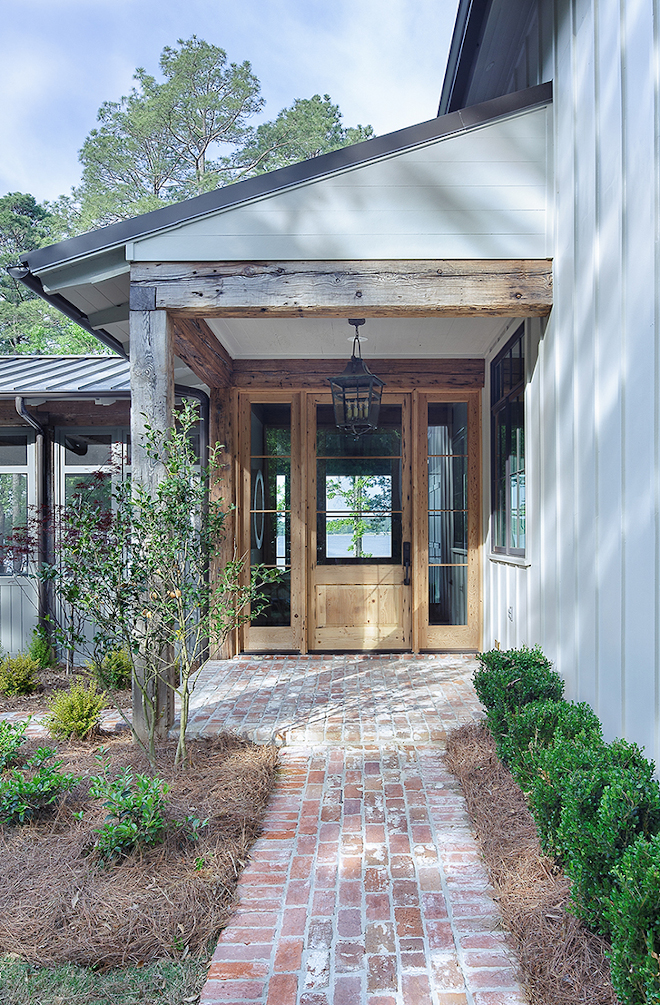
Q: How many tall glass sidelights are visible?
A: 2